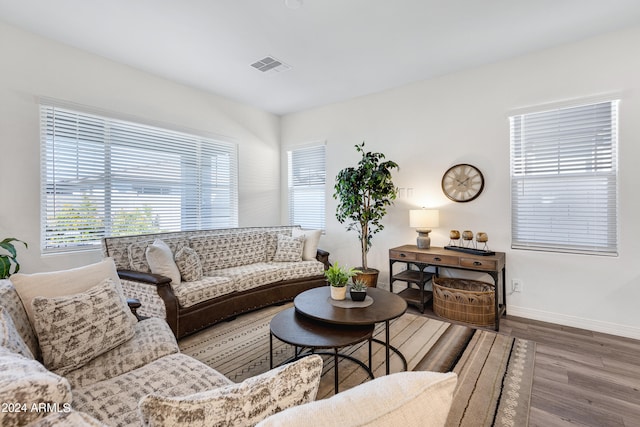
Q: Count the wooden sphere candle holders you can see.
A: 3